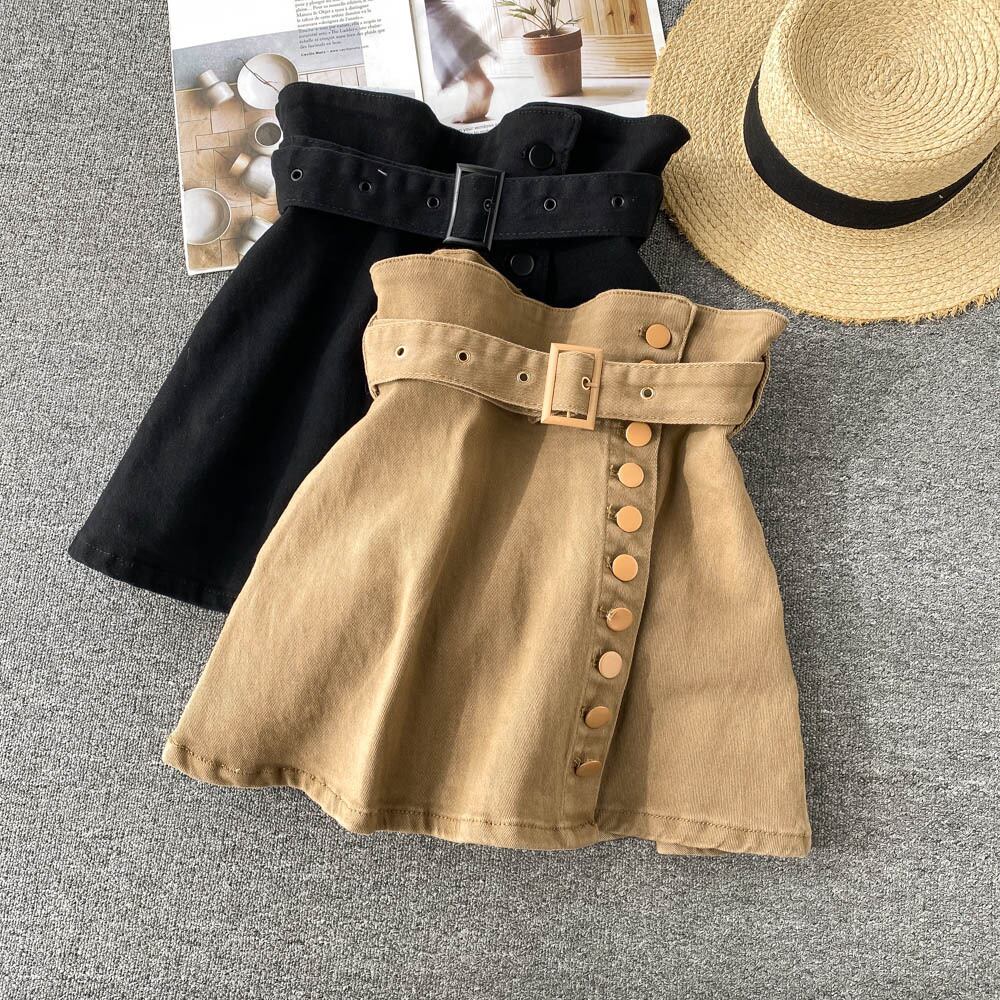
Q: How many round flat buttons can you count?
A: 12